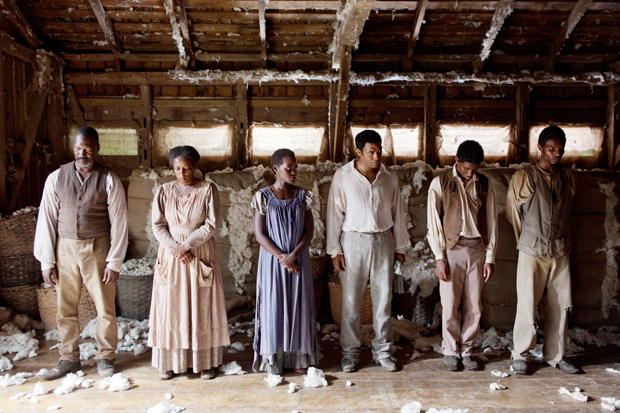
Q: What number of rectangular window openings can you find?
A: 6